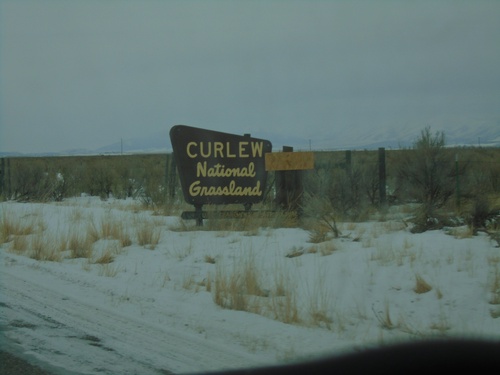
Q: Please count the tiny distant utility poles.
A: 3